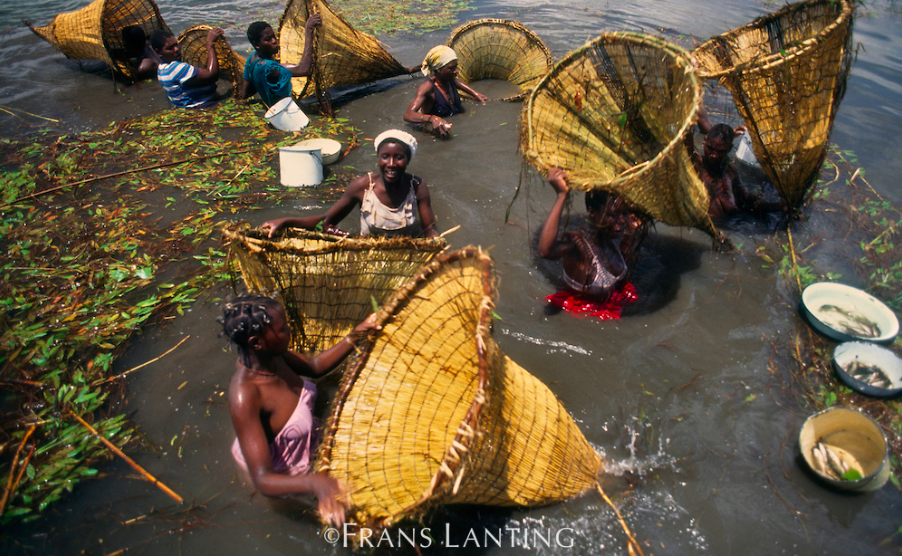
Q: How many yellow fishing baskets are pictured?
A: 8